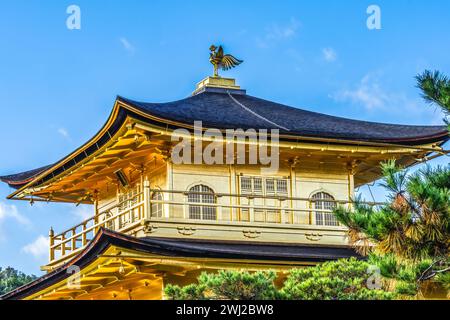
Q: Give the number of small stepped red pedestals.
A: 0